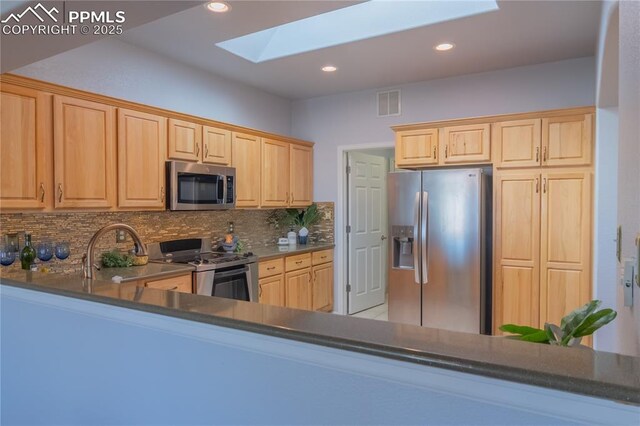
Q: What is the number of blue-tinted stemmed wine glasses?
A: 3